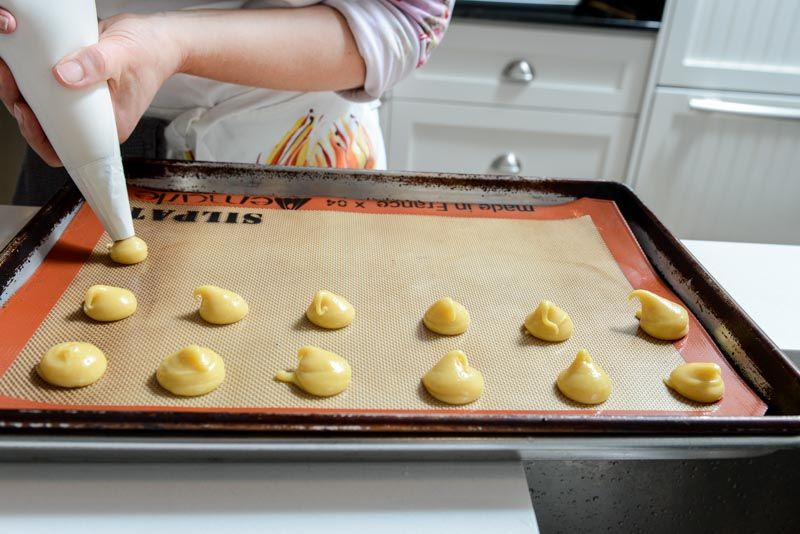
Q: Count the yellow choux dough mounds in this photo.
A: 13